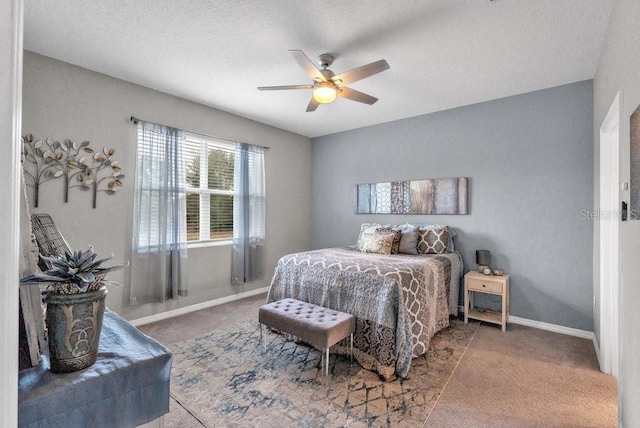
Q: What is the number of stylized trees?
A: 3